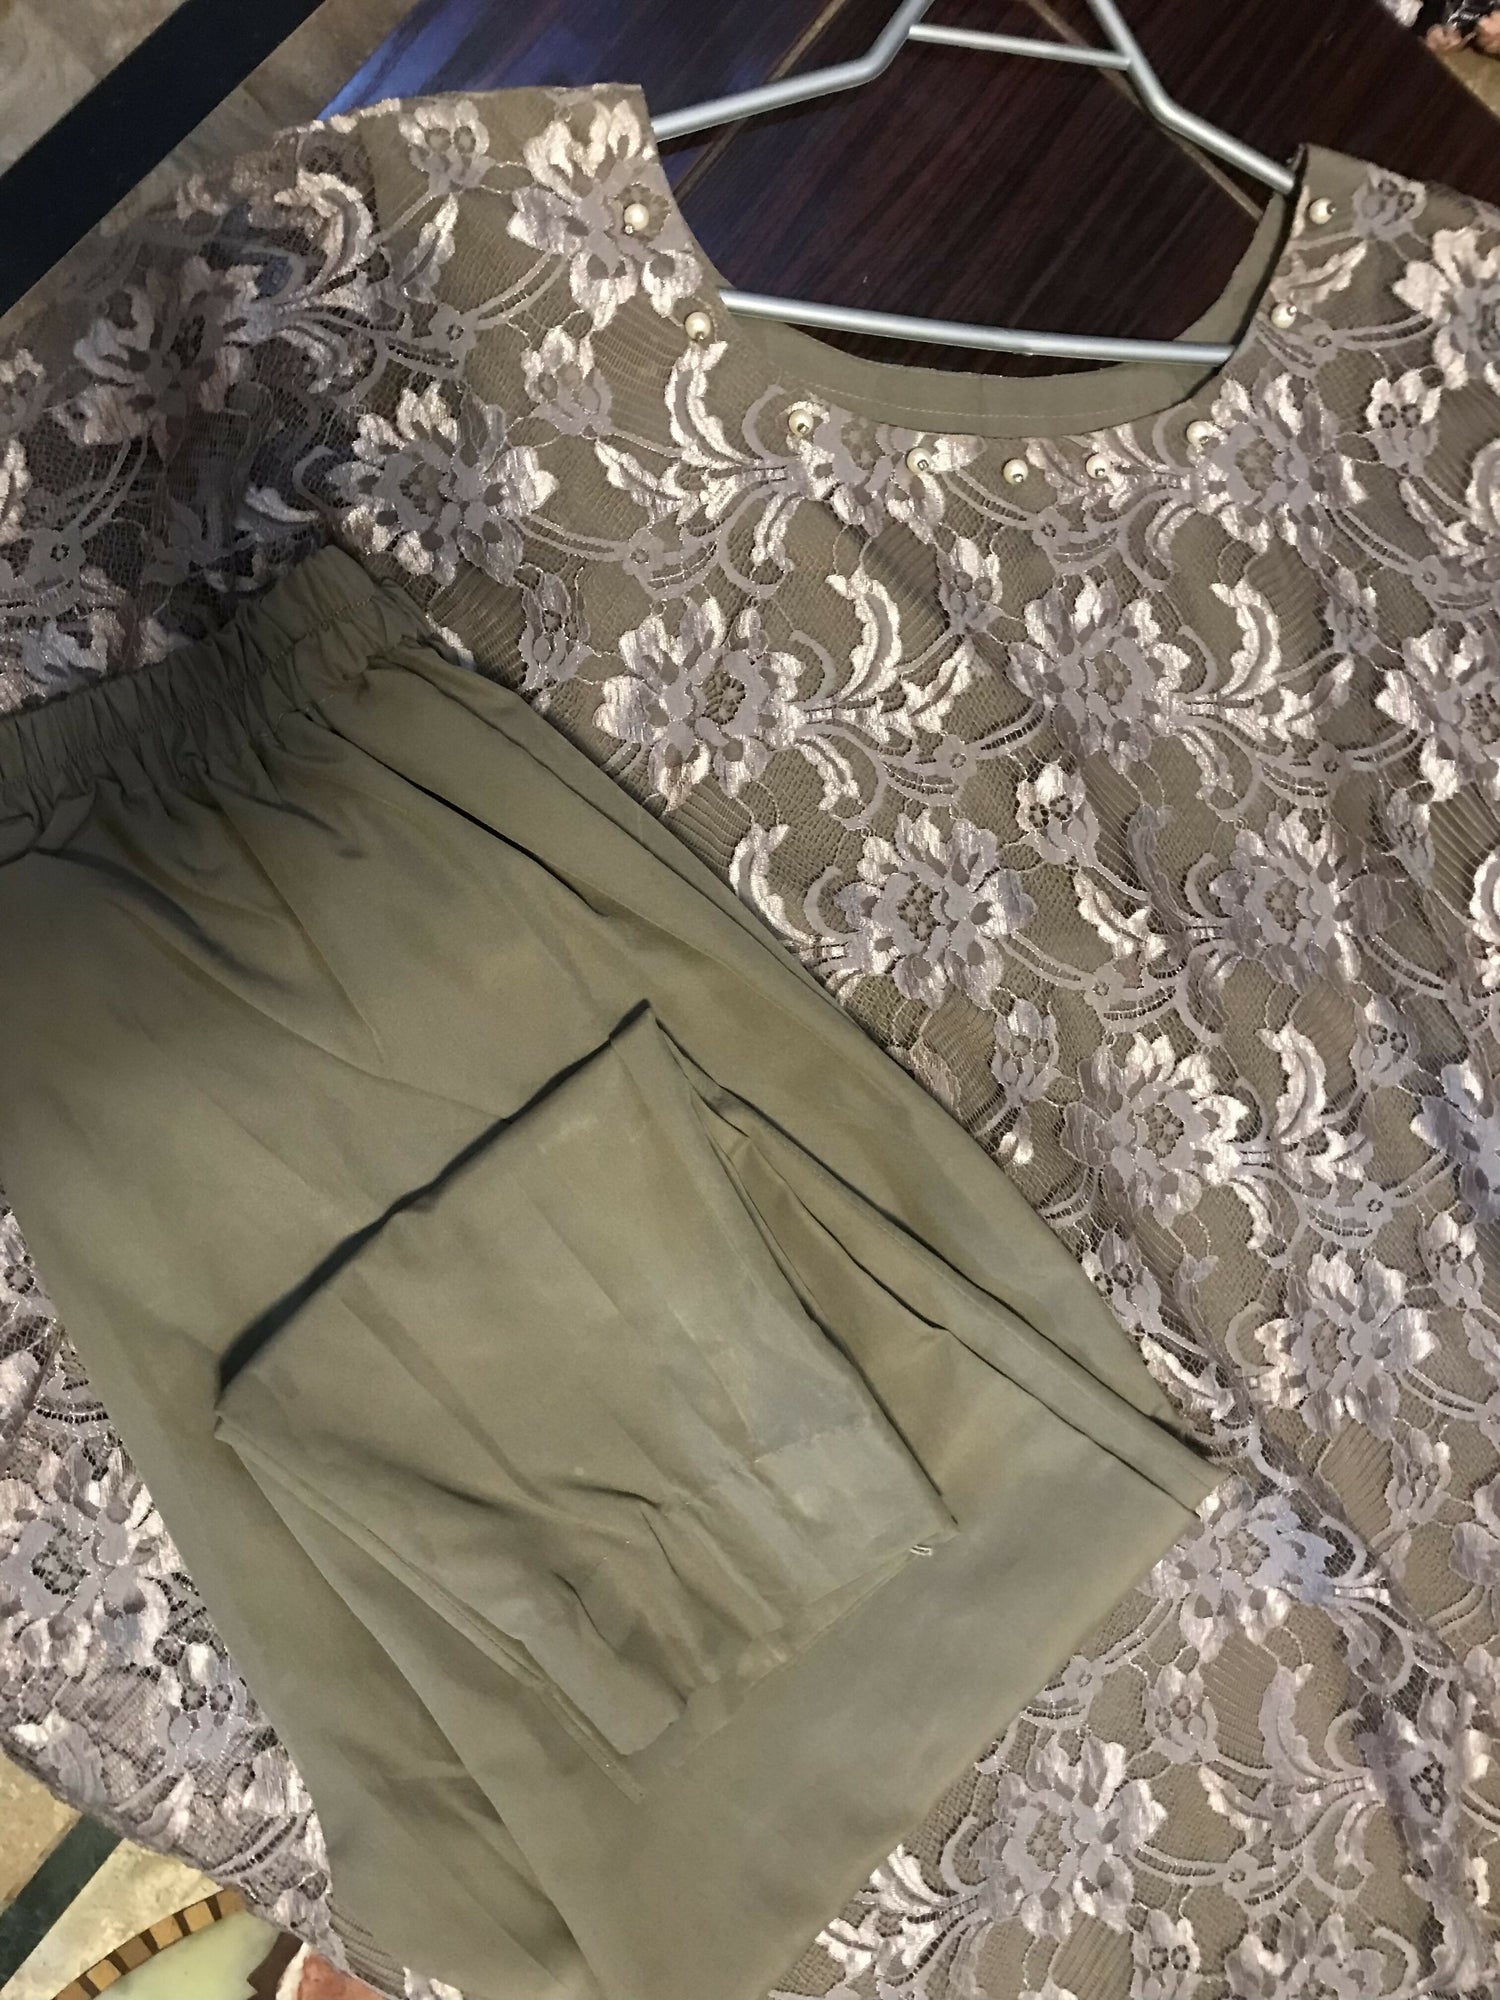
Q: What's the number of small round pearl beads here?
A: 9